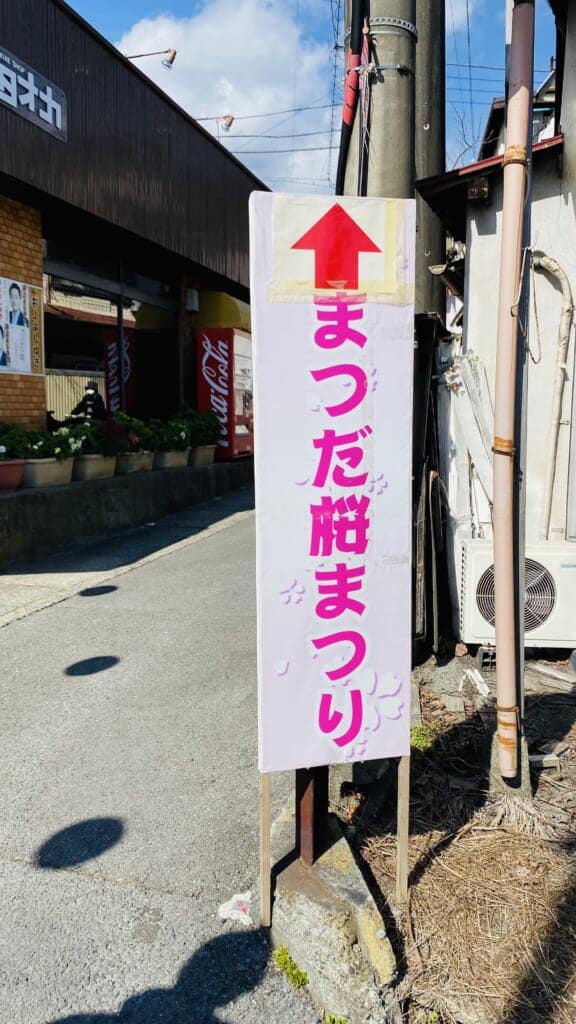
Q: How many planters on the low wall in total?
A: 6